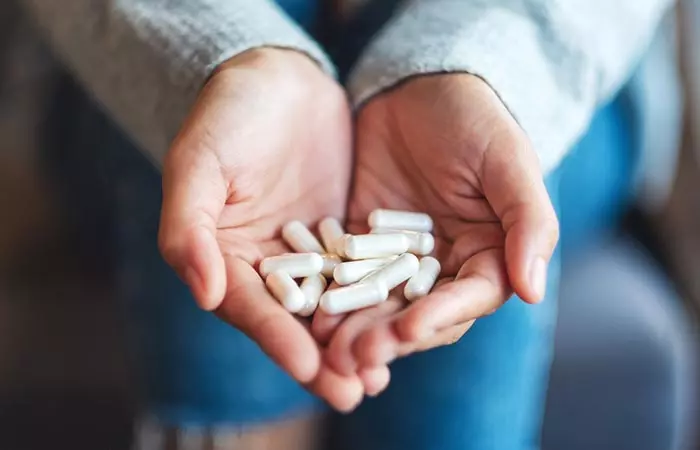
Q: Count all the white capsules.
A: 13